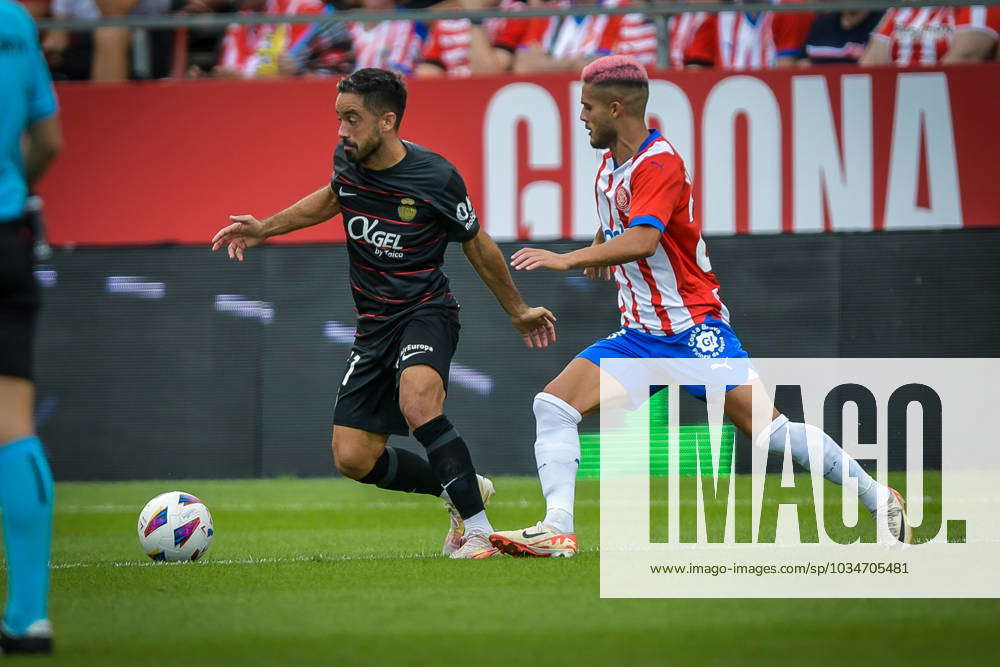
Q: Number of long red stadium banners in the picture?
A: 1